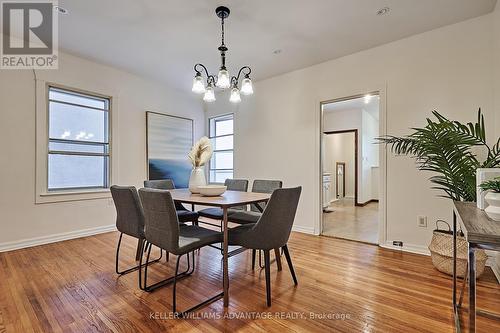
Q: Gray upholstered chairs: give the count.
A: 6